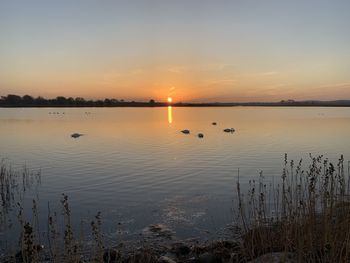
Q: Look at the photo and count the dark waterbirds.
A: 5